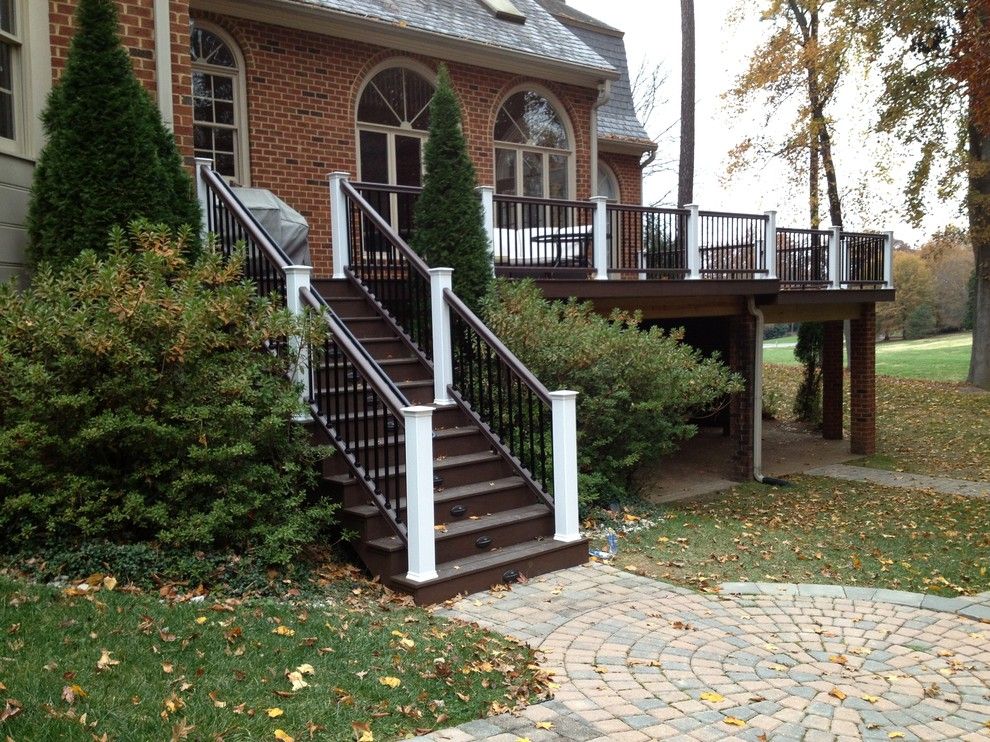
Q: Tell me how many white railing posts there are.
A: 12